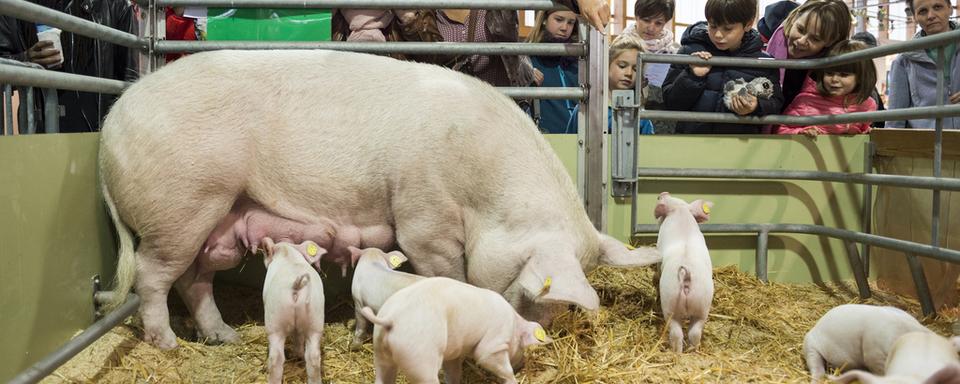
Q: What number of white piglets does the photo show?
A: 6